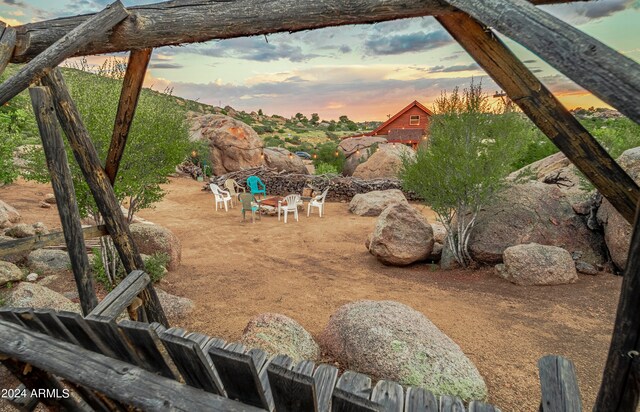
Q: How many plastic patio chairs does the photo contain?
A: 6